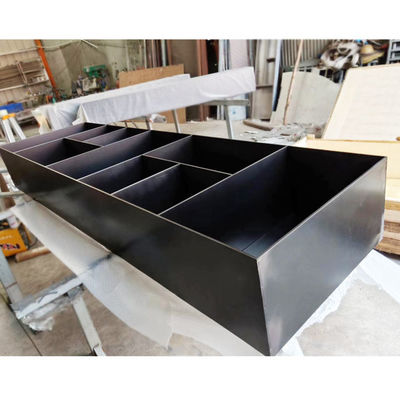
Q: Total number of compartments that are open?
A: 9